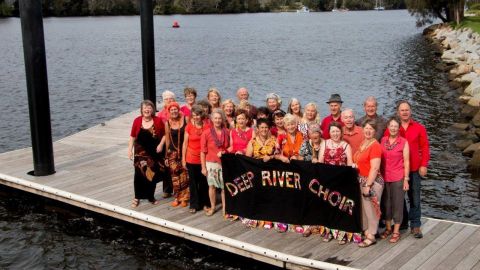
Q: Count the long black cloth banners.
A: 1